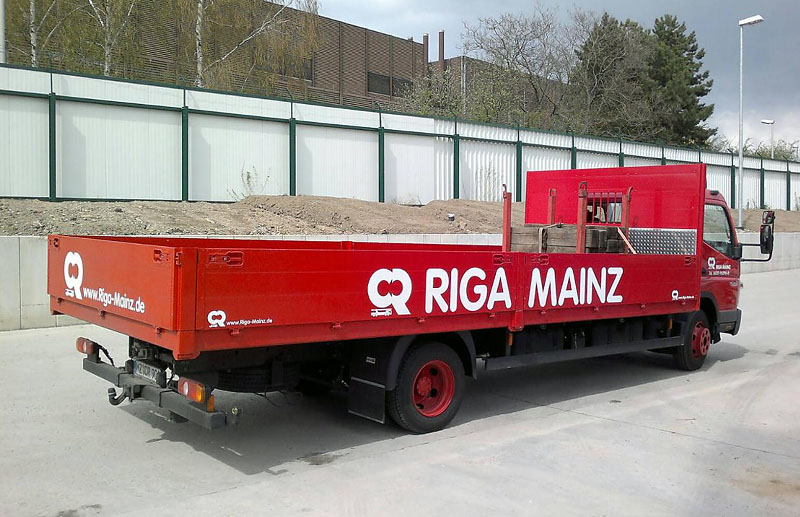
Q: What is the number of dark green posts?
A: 13